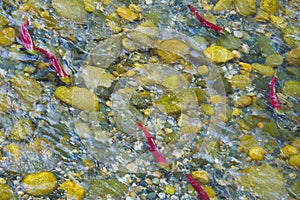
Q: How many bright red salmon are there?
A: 6